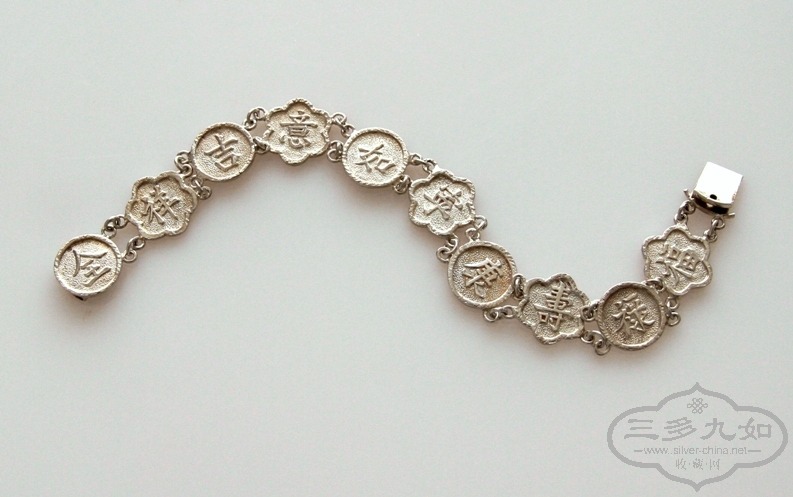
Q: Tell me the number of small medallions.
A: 10